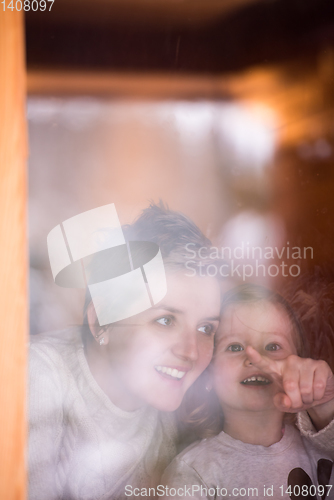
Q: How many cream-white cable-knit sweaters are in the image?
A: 1